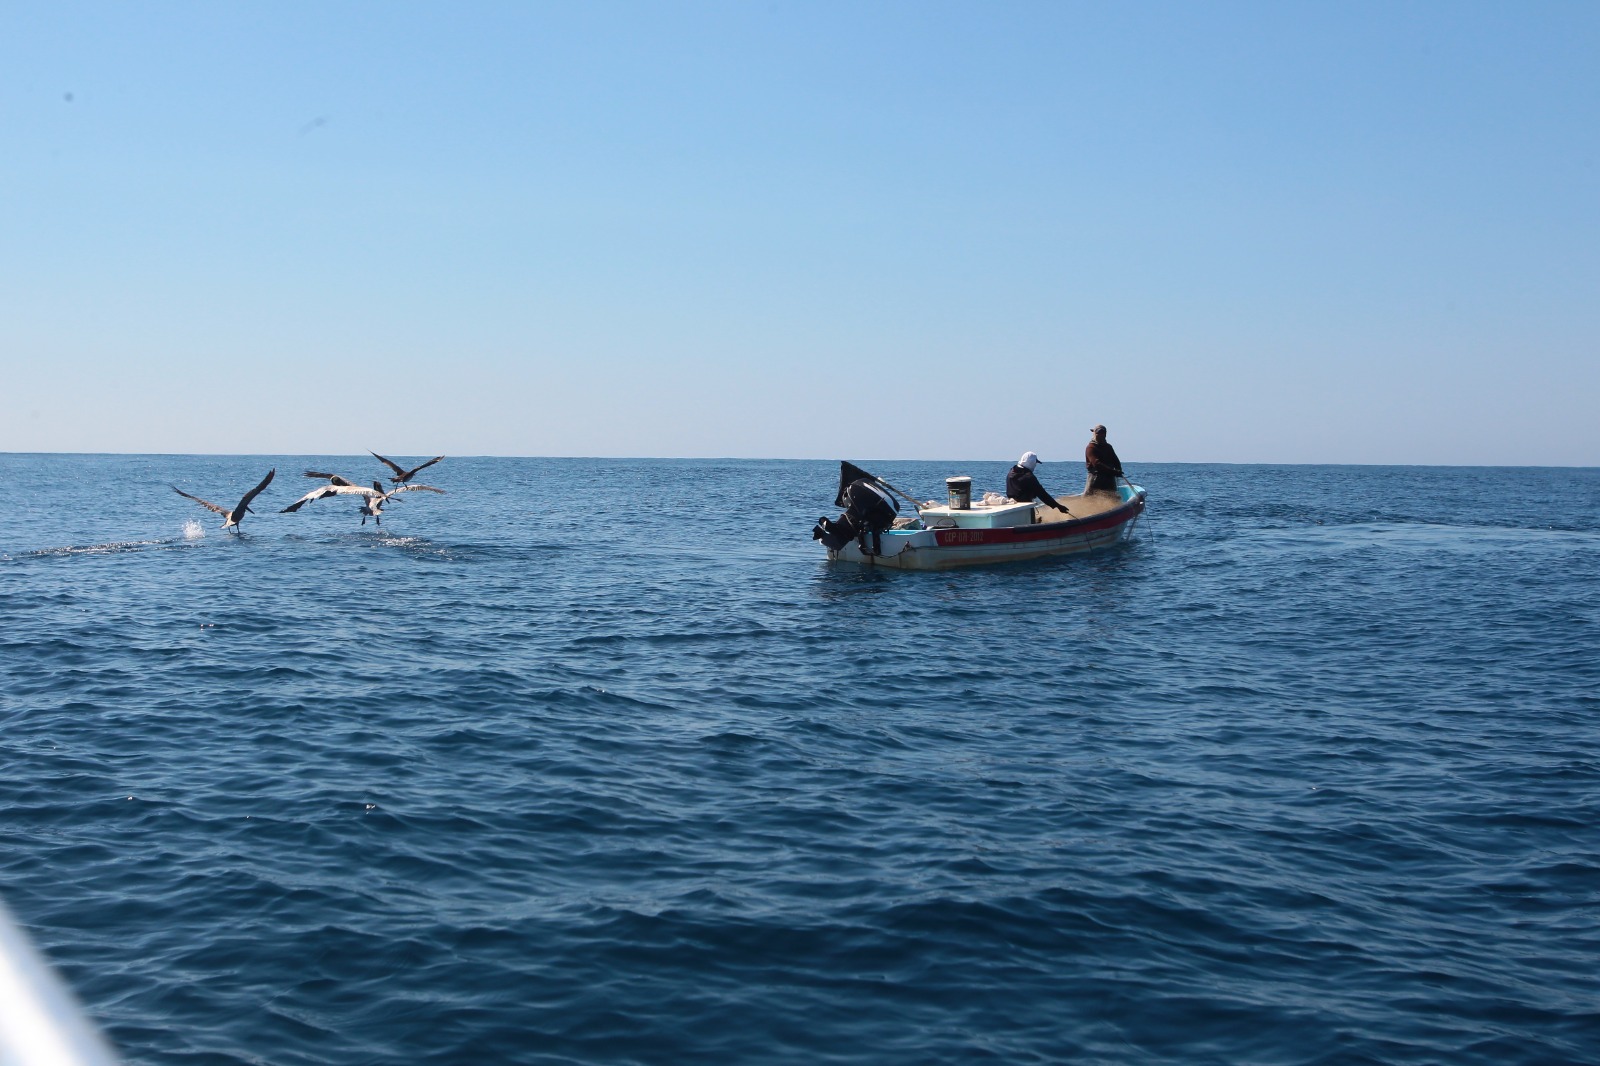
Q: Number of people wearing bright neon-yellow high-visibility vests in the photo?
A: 0